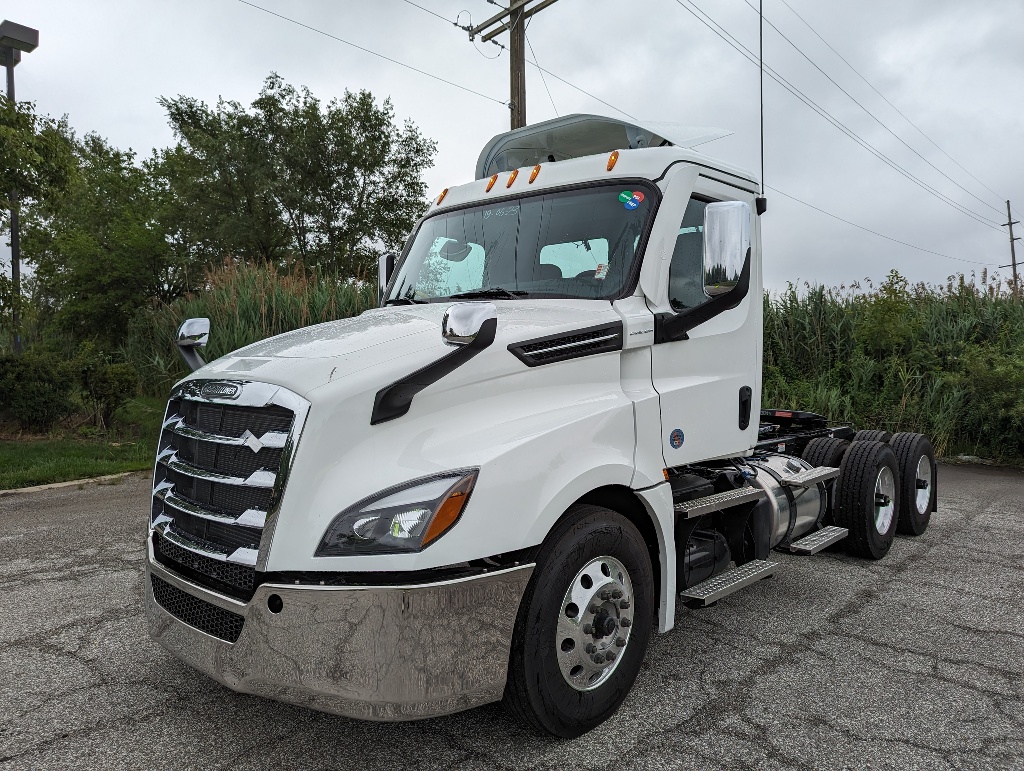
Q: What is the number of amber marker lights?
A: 5